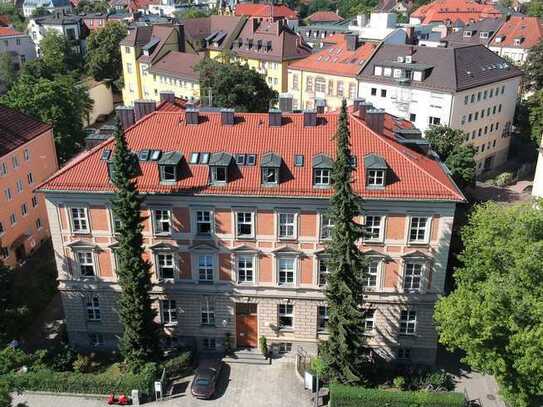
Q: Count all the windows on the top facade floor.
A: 9